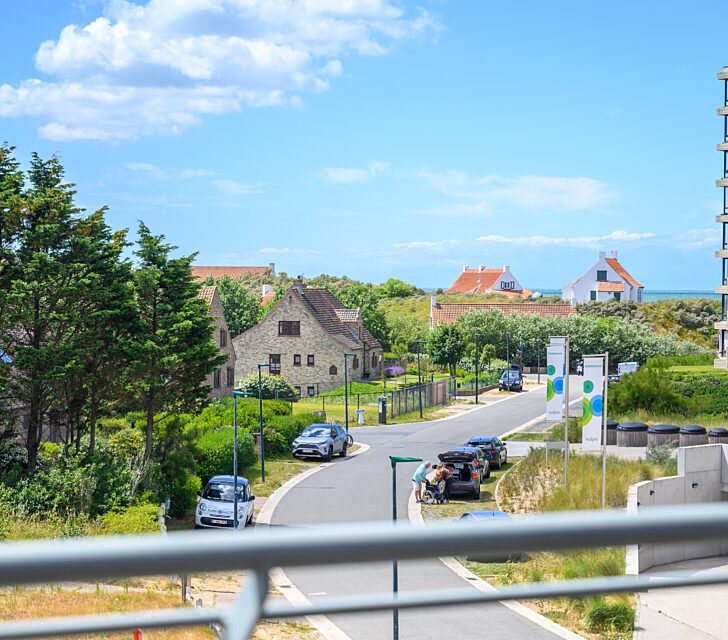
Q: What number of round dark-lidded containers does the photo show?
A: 5